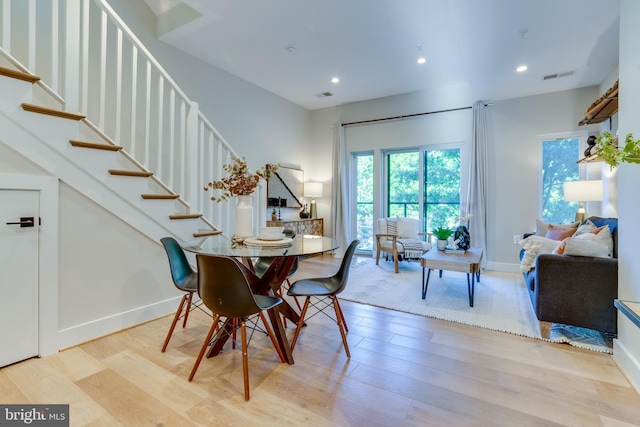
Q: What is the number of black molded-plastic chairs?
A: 4